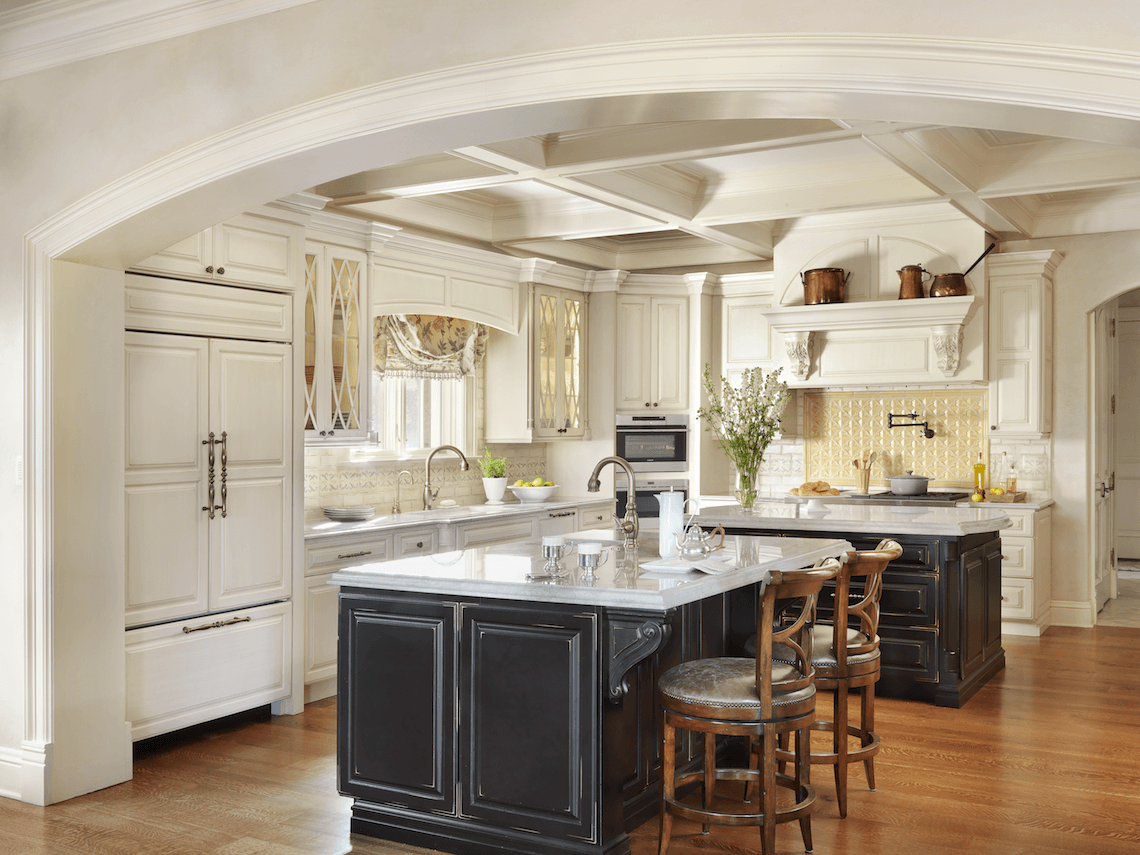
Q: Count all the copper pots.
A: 3